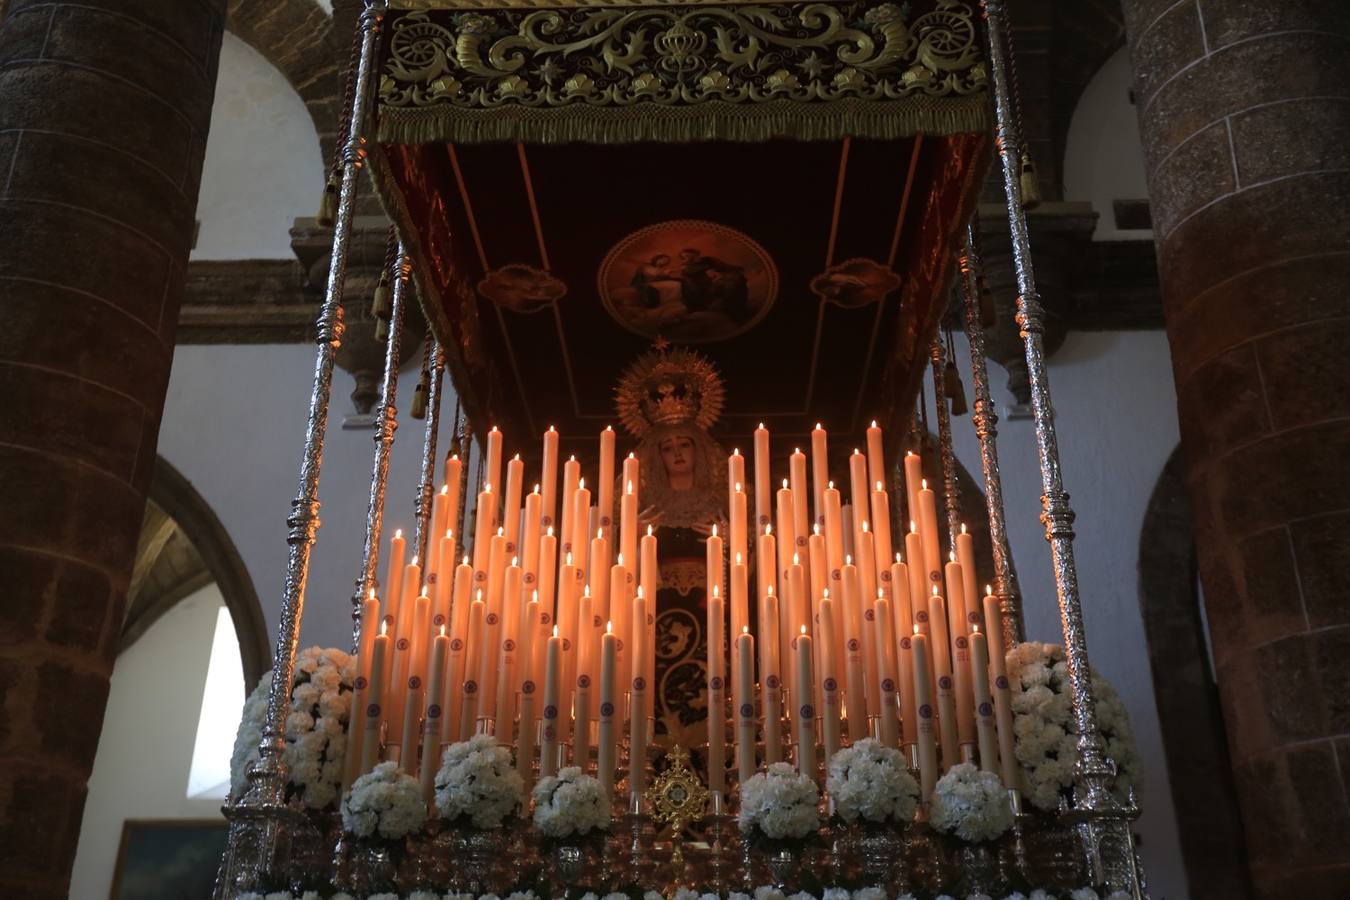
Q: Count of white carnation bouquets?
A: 8